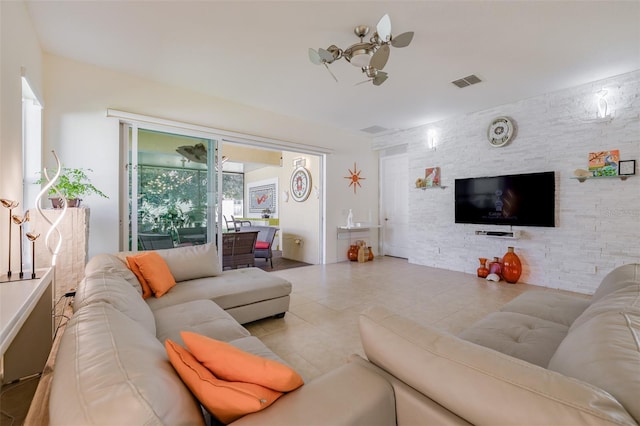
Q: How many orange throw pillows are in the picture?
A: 4